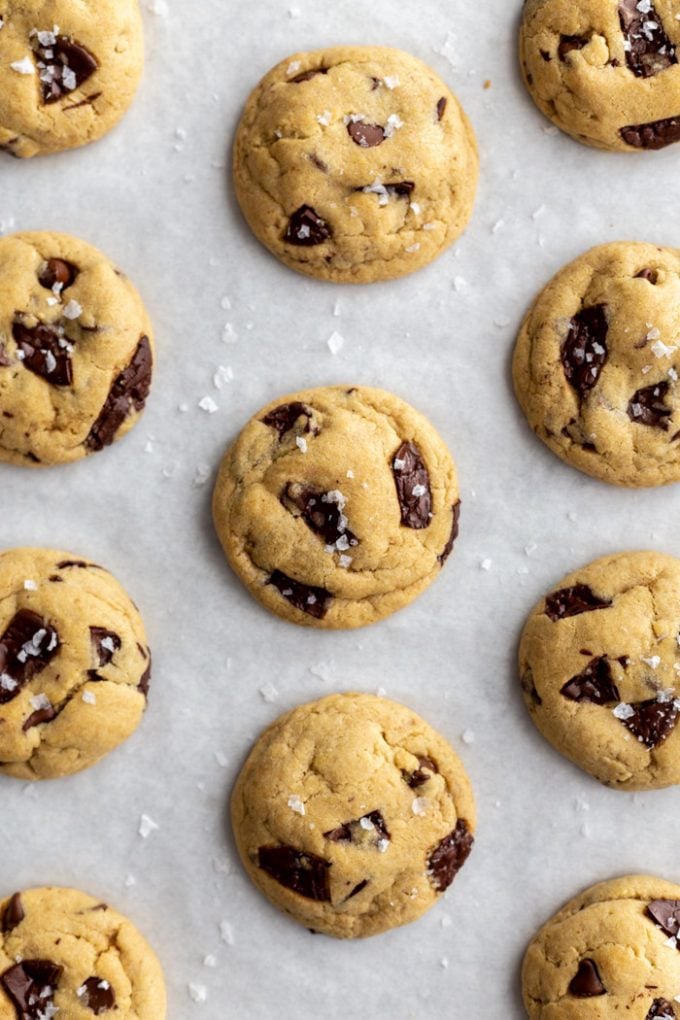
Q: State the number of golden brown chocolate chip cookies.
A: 11